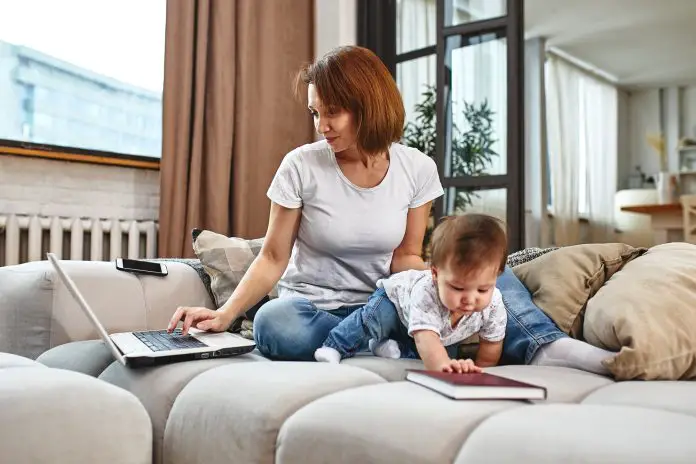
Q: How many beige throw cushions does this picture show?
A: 2